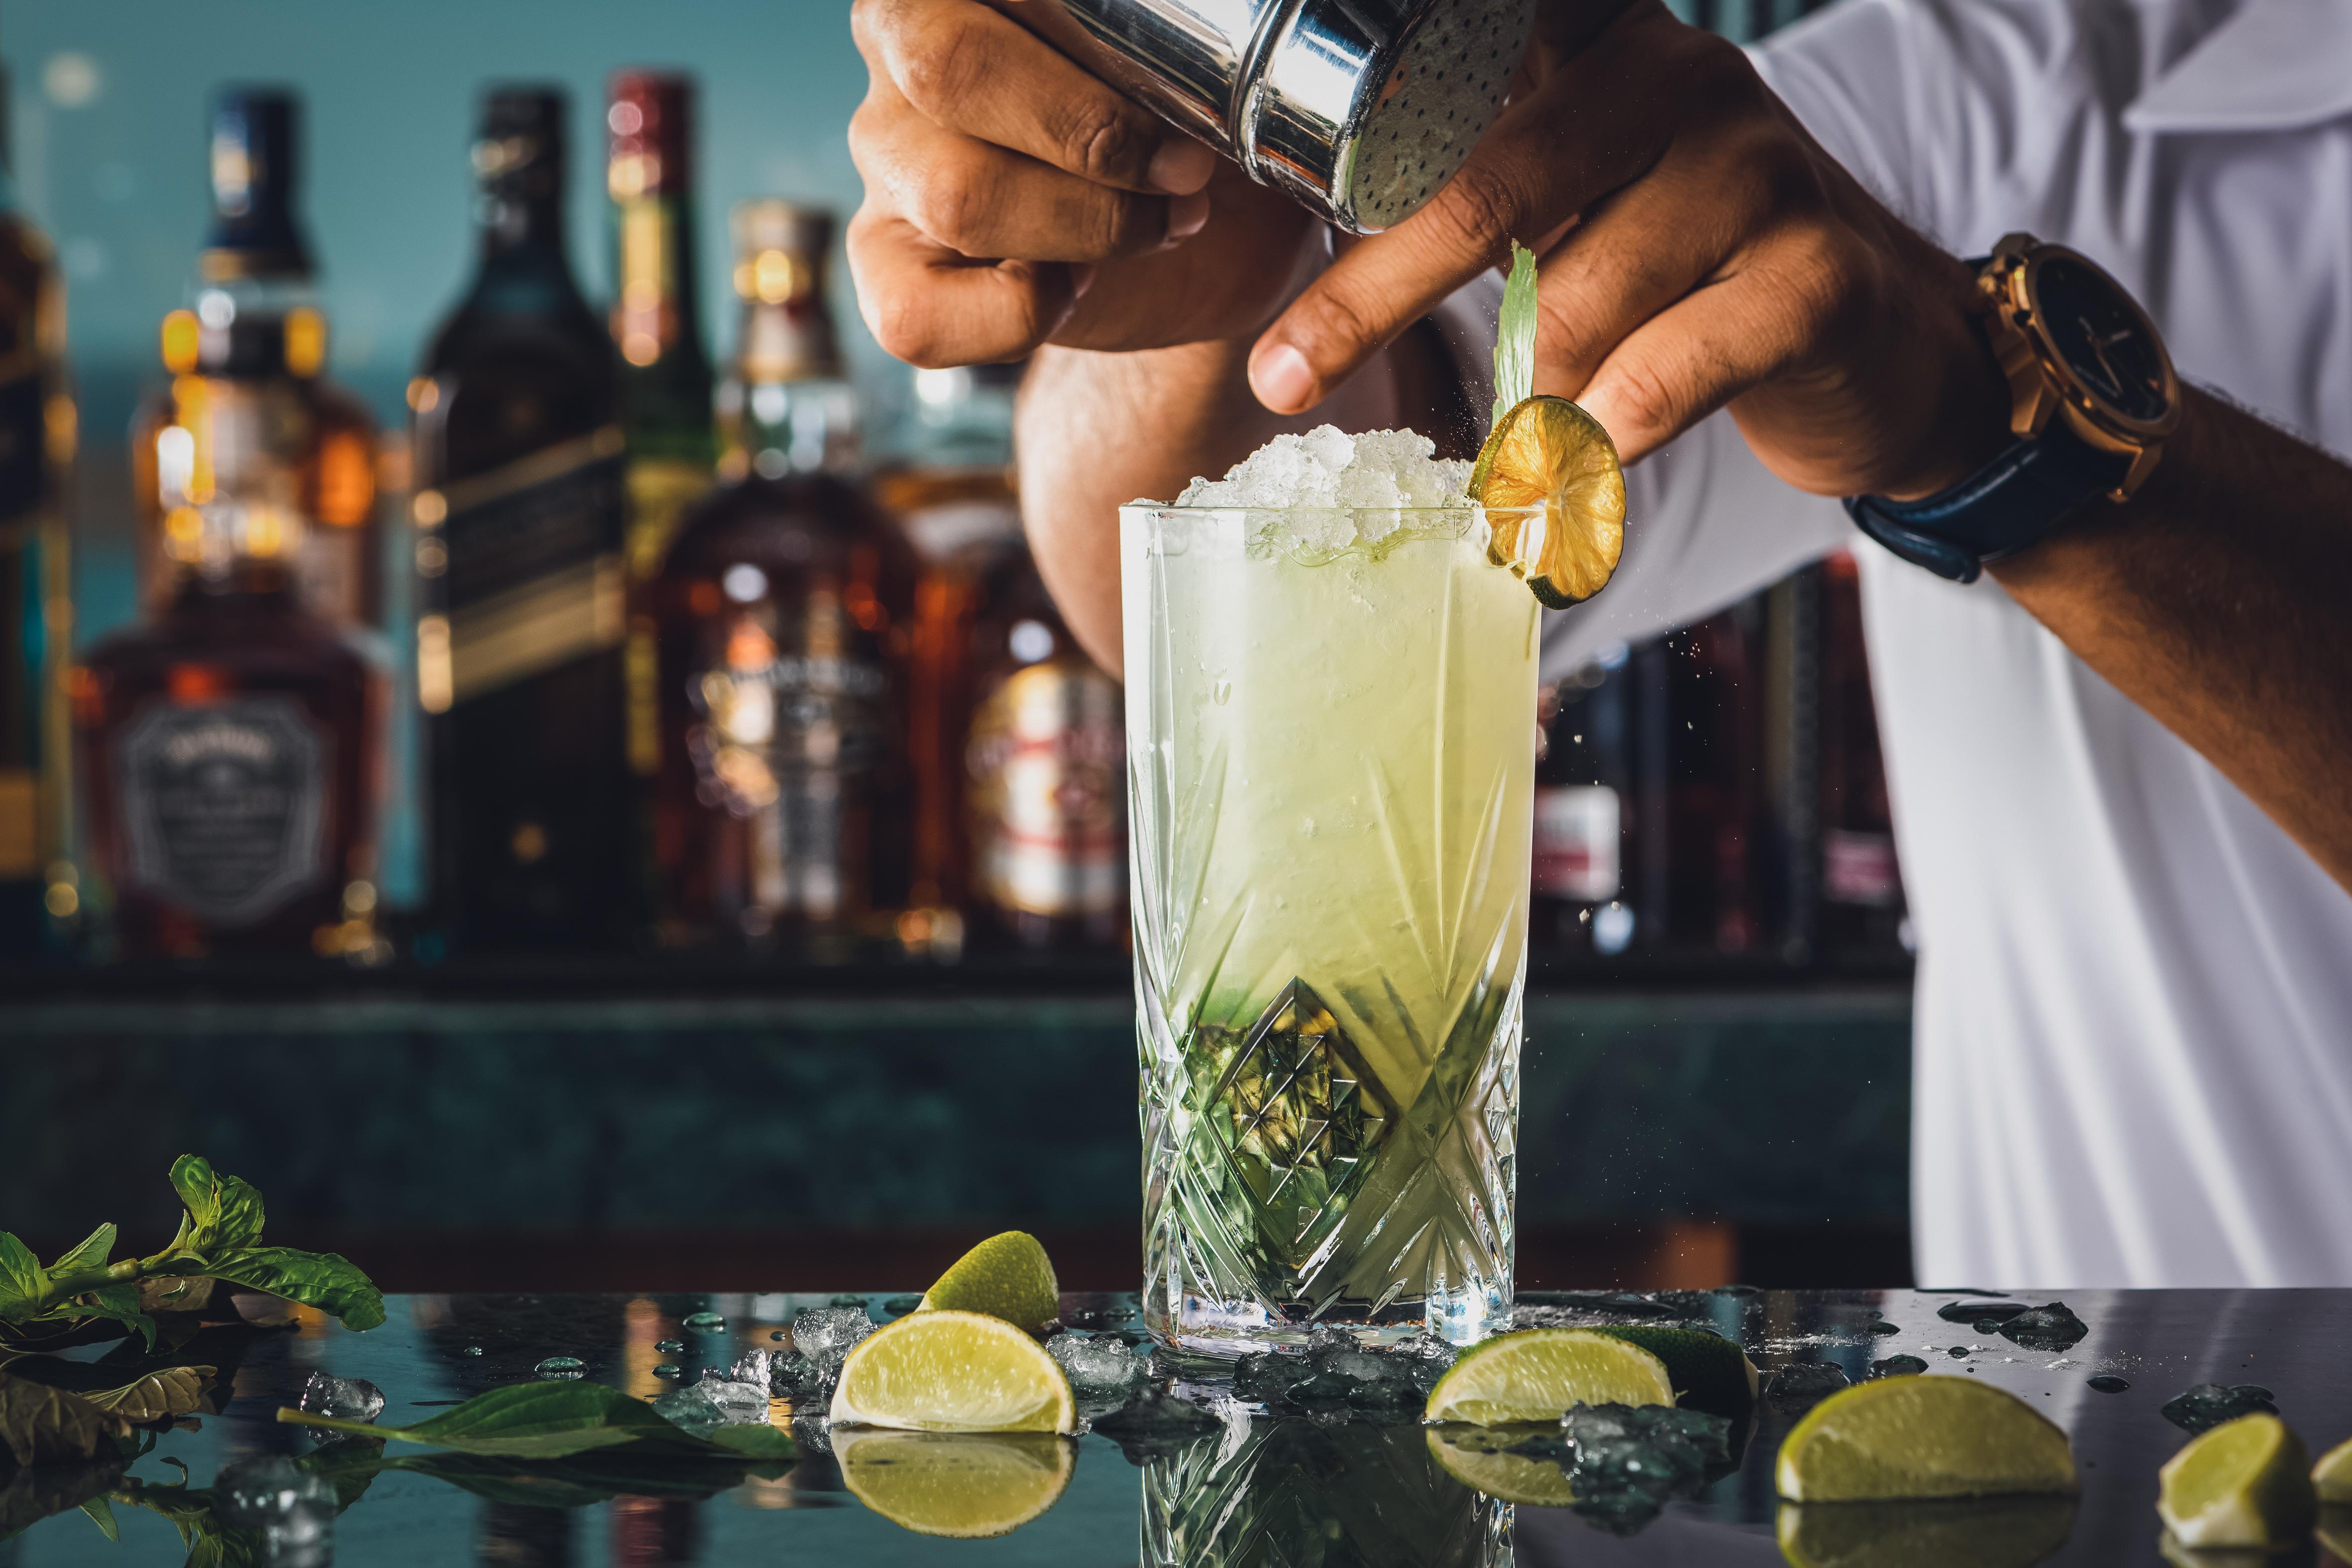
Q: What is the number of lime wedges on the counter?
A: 7